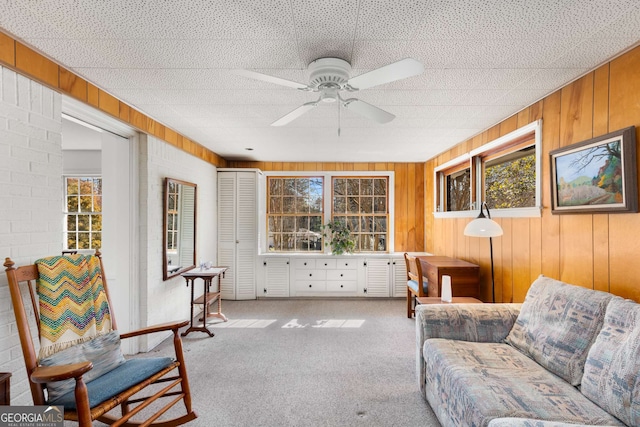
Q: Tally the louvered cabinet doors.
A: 5